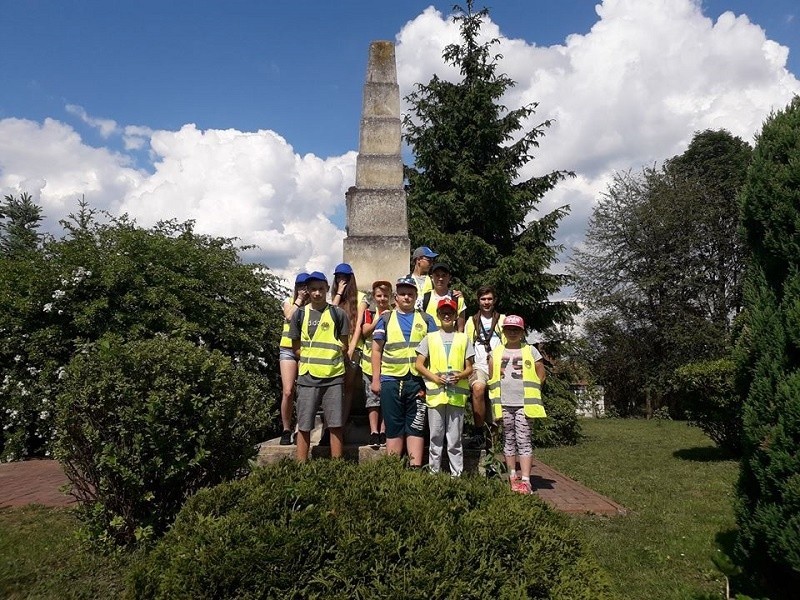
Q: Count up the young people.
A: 10